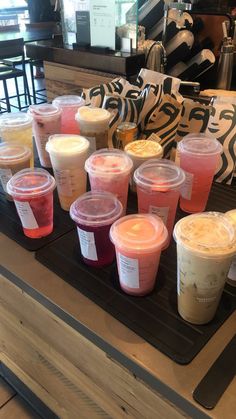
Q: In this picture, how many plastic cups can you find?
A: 15